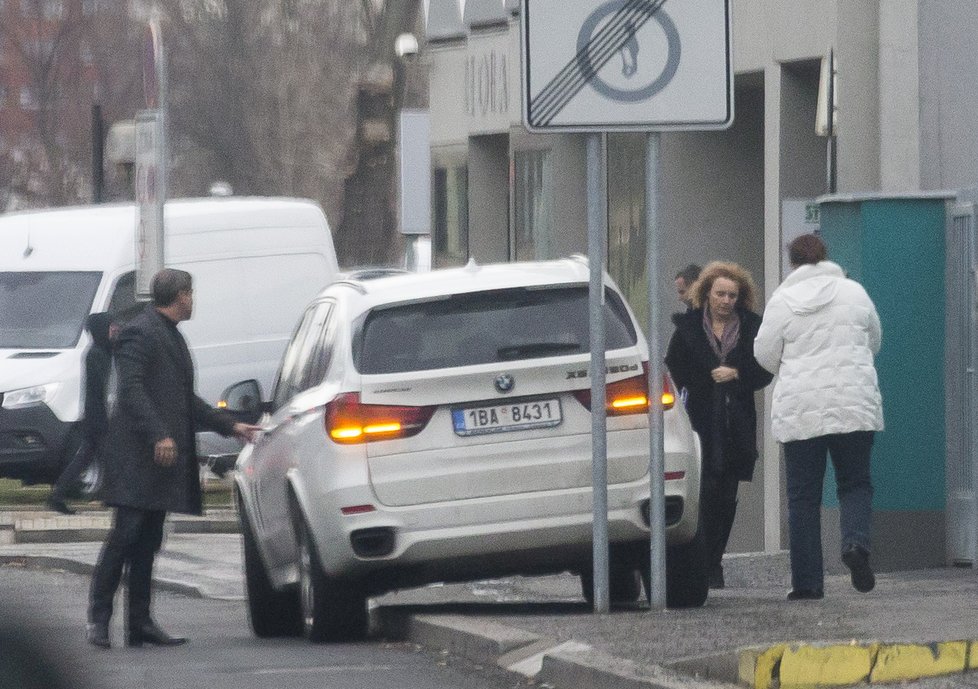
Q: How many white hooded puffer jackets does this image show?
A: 1